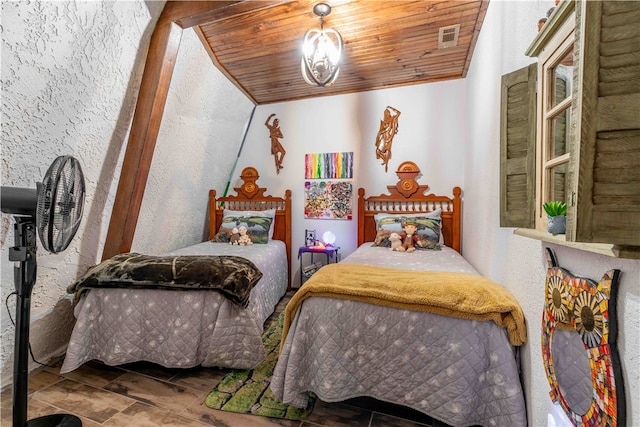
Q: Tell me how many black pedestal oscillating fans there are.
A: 1